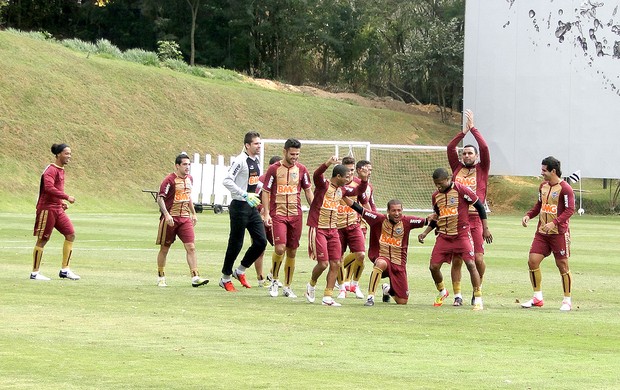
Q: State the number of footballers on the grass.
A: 12